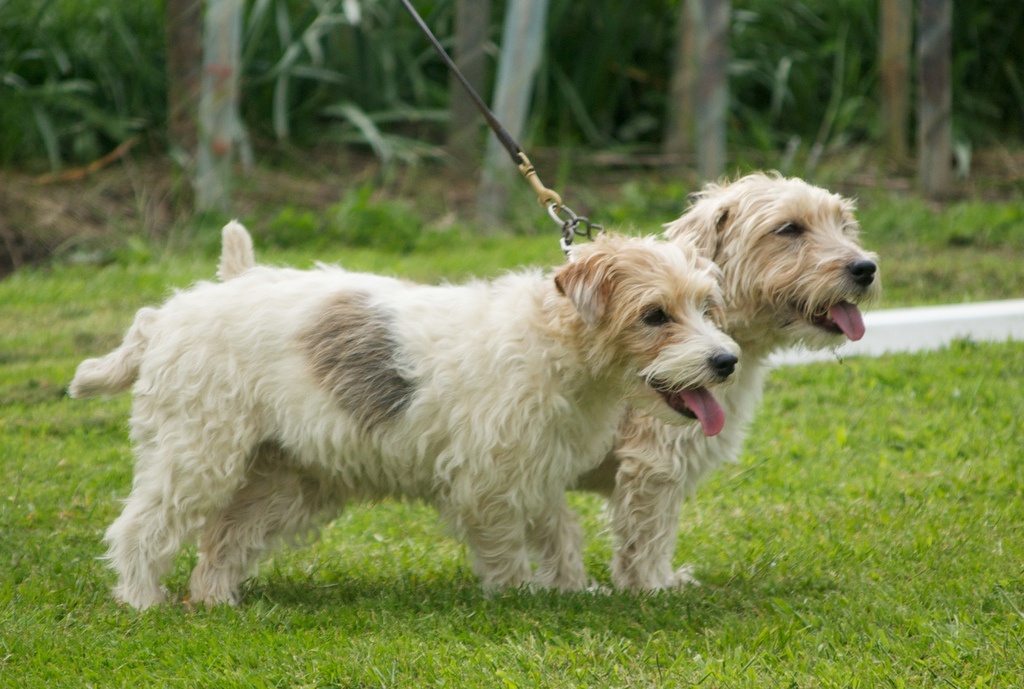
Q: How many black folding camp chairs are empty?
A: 0